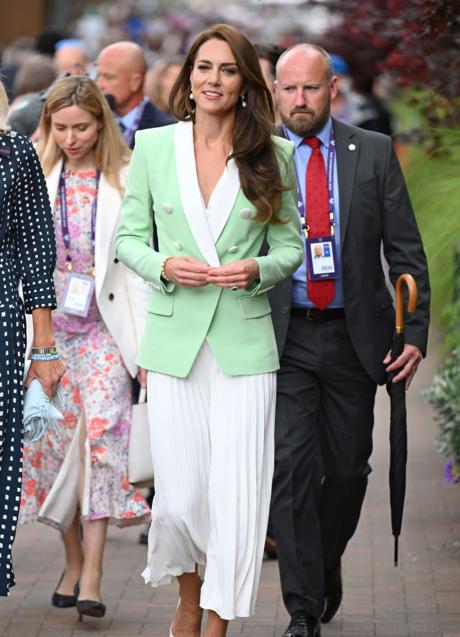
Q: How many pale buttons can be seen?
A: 4